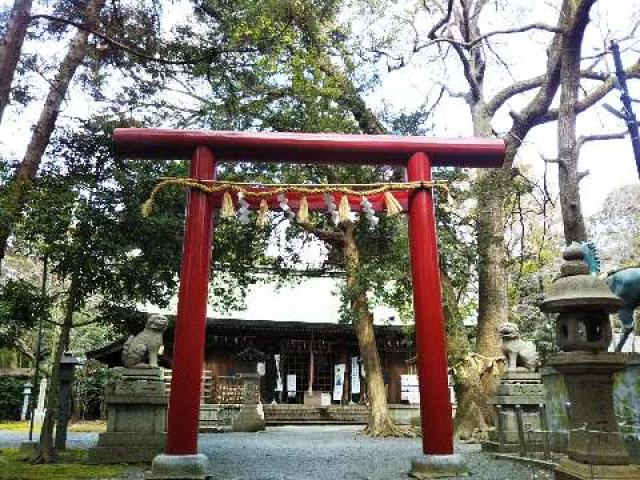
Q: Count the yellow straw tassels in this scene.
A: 5